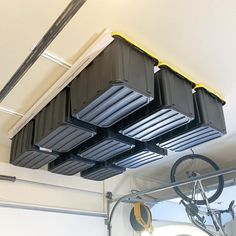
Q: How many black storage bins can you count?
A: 9